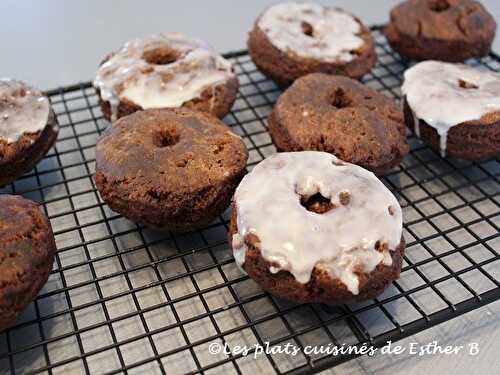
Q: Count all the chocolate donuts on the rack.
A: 9